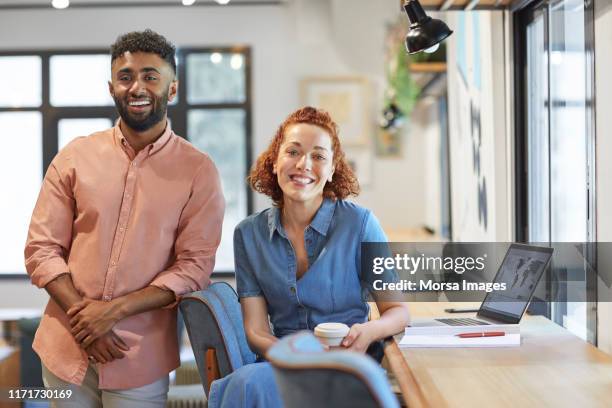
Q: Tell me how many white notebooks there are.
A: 1